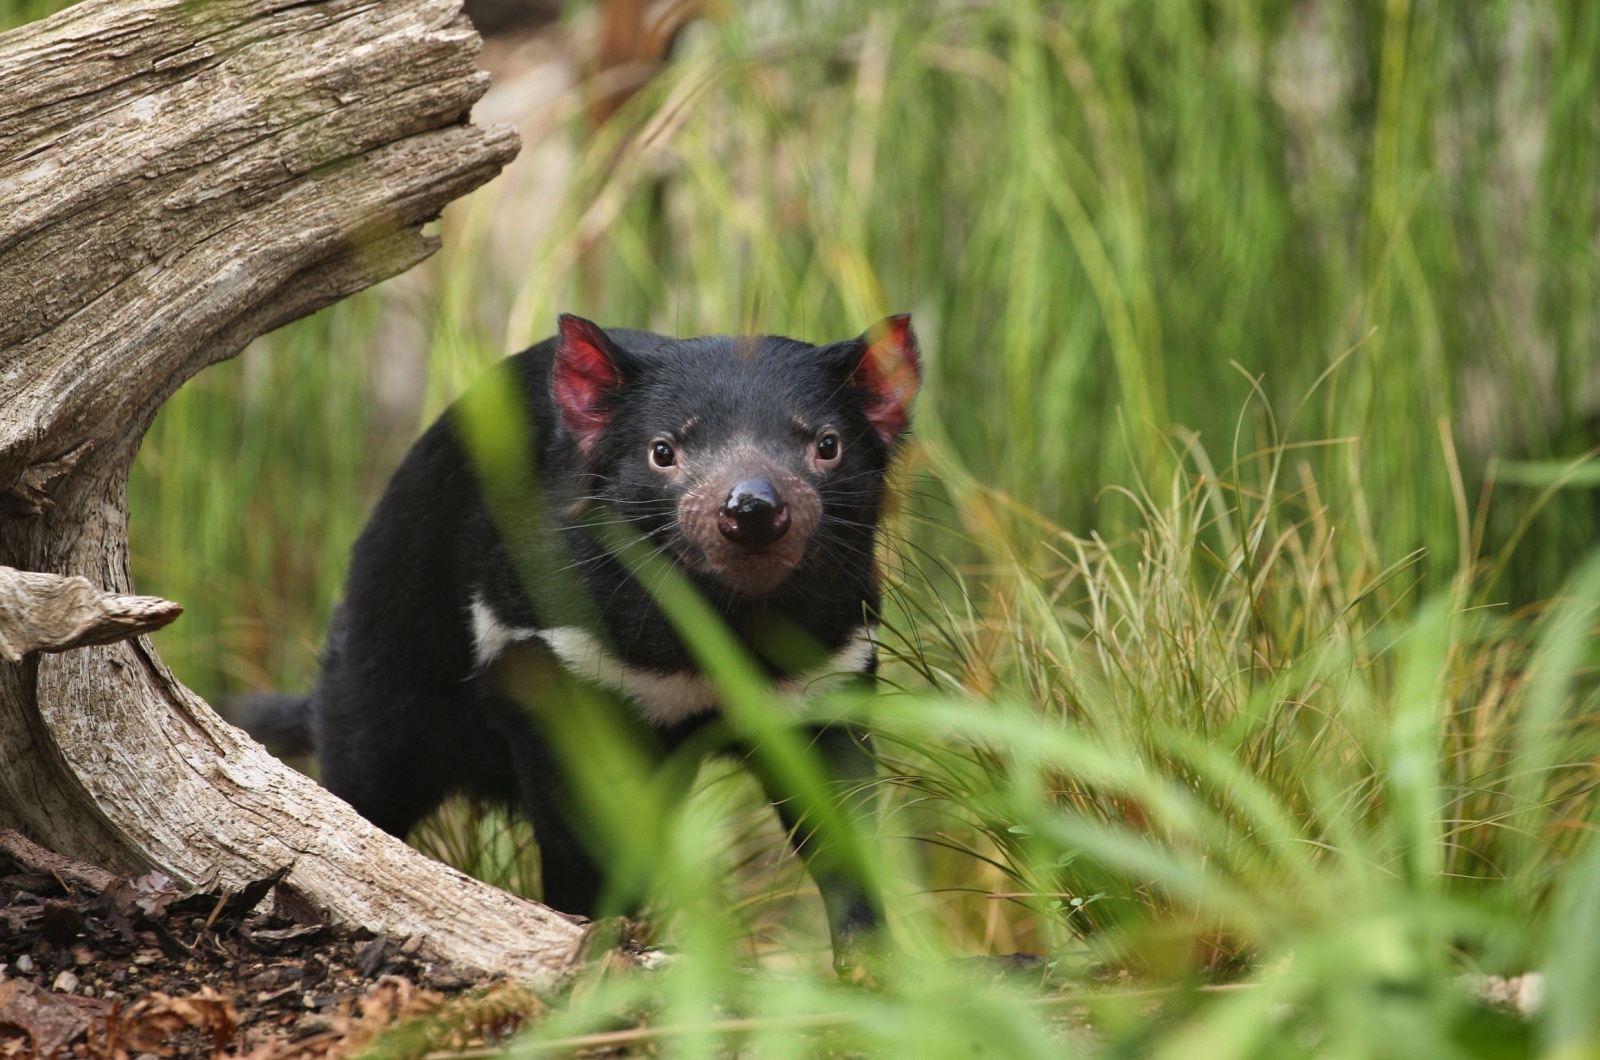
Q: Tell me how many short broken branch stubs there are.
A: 1